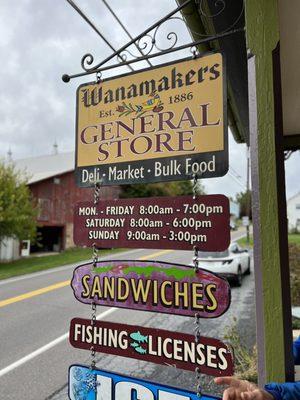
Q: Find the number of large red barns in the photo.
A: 1